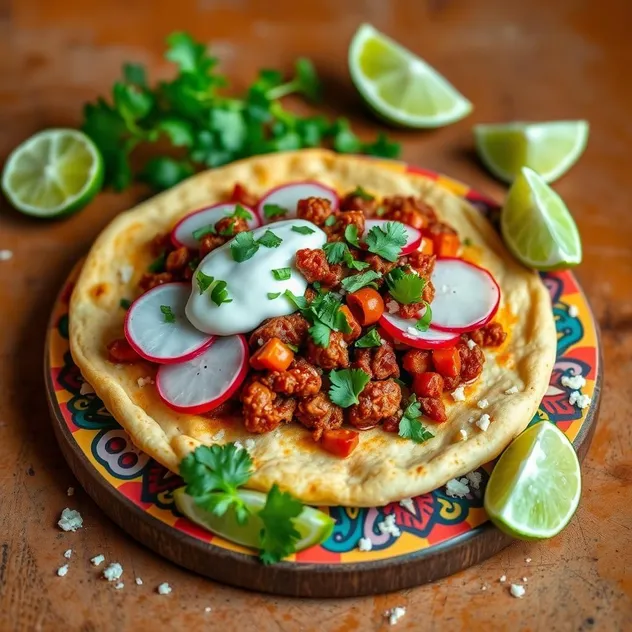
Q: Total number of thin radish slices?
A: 7